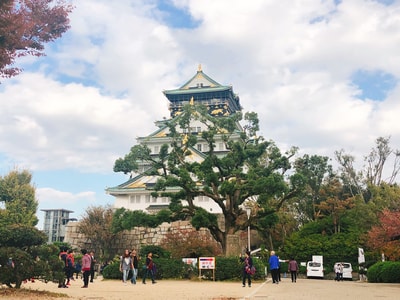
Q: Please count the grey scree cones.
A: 0